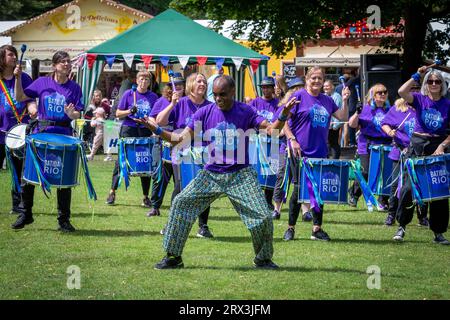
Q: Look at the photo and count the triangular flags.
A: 10